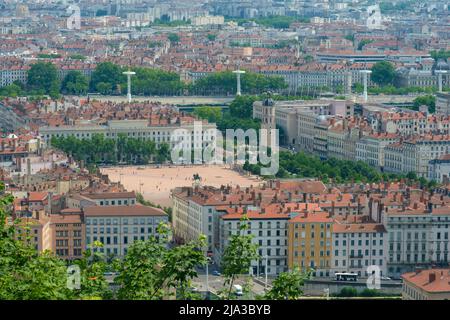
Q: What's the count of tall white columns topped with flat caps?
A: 4